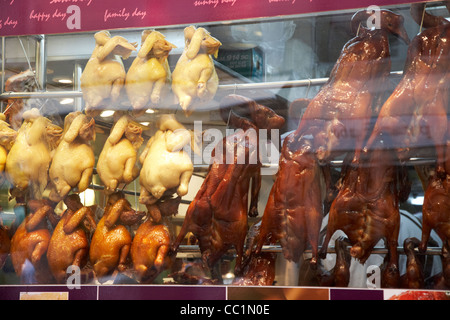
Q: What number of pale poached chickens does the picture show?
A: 8